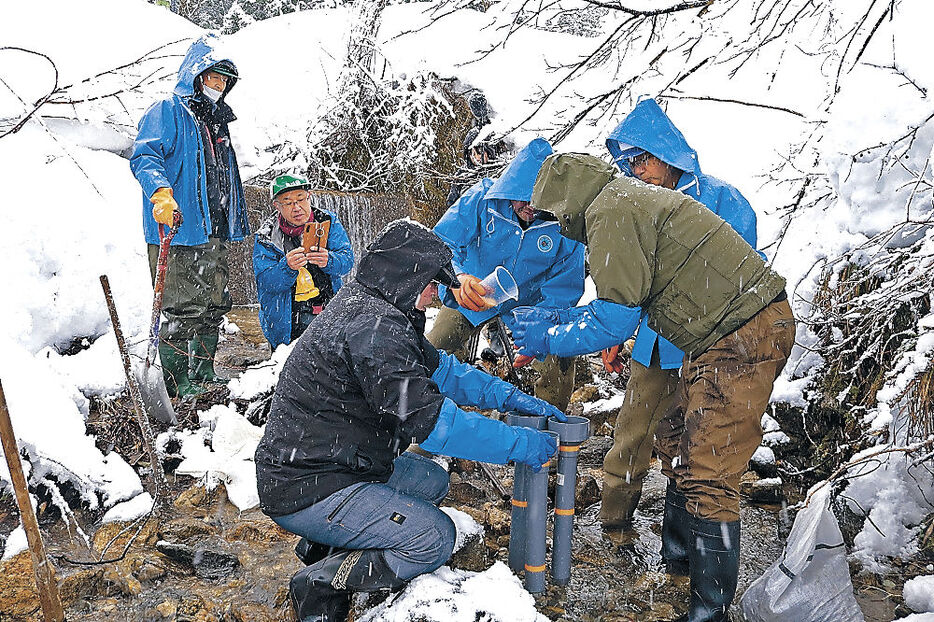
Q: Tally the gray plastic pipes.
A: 3